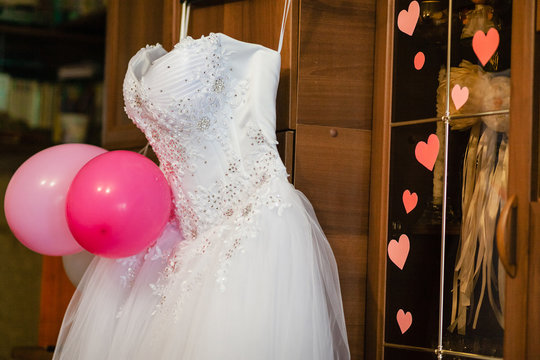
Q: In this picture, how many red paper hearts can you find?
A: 7